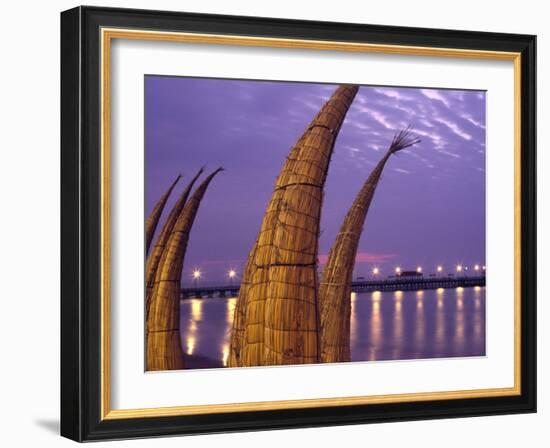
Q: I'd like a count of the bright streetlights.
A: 8